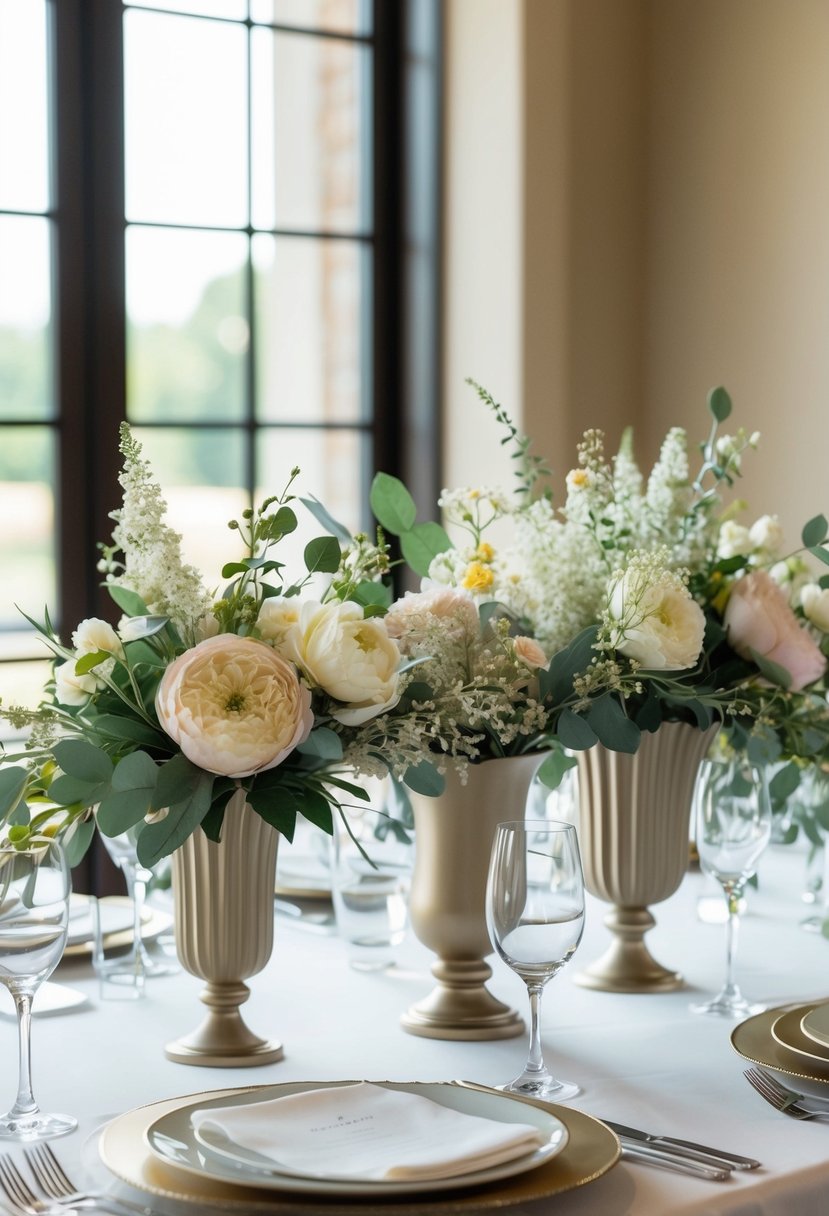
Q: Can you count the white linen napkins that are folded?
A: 1